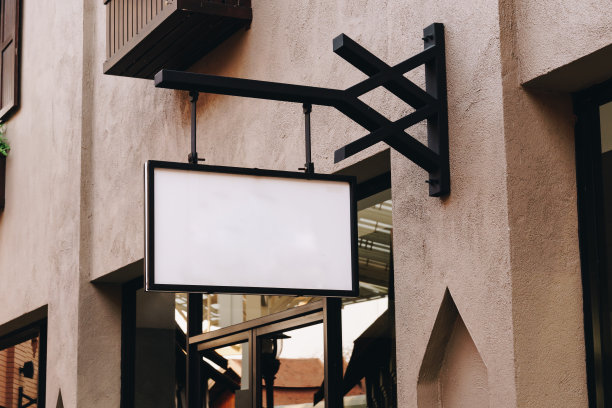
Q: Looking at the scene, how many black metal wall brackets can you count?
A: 1